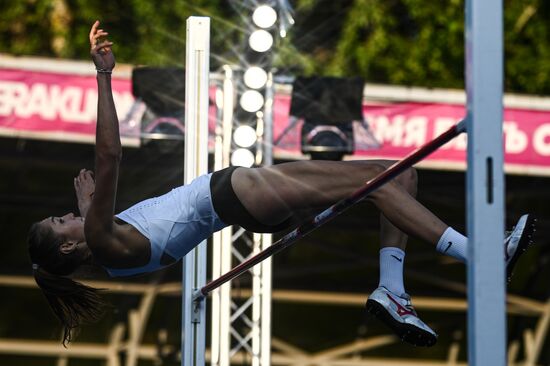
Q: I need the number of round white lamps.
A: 6